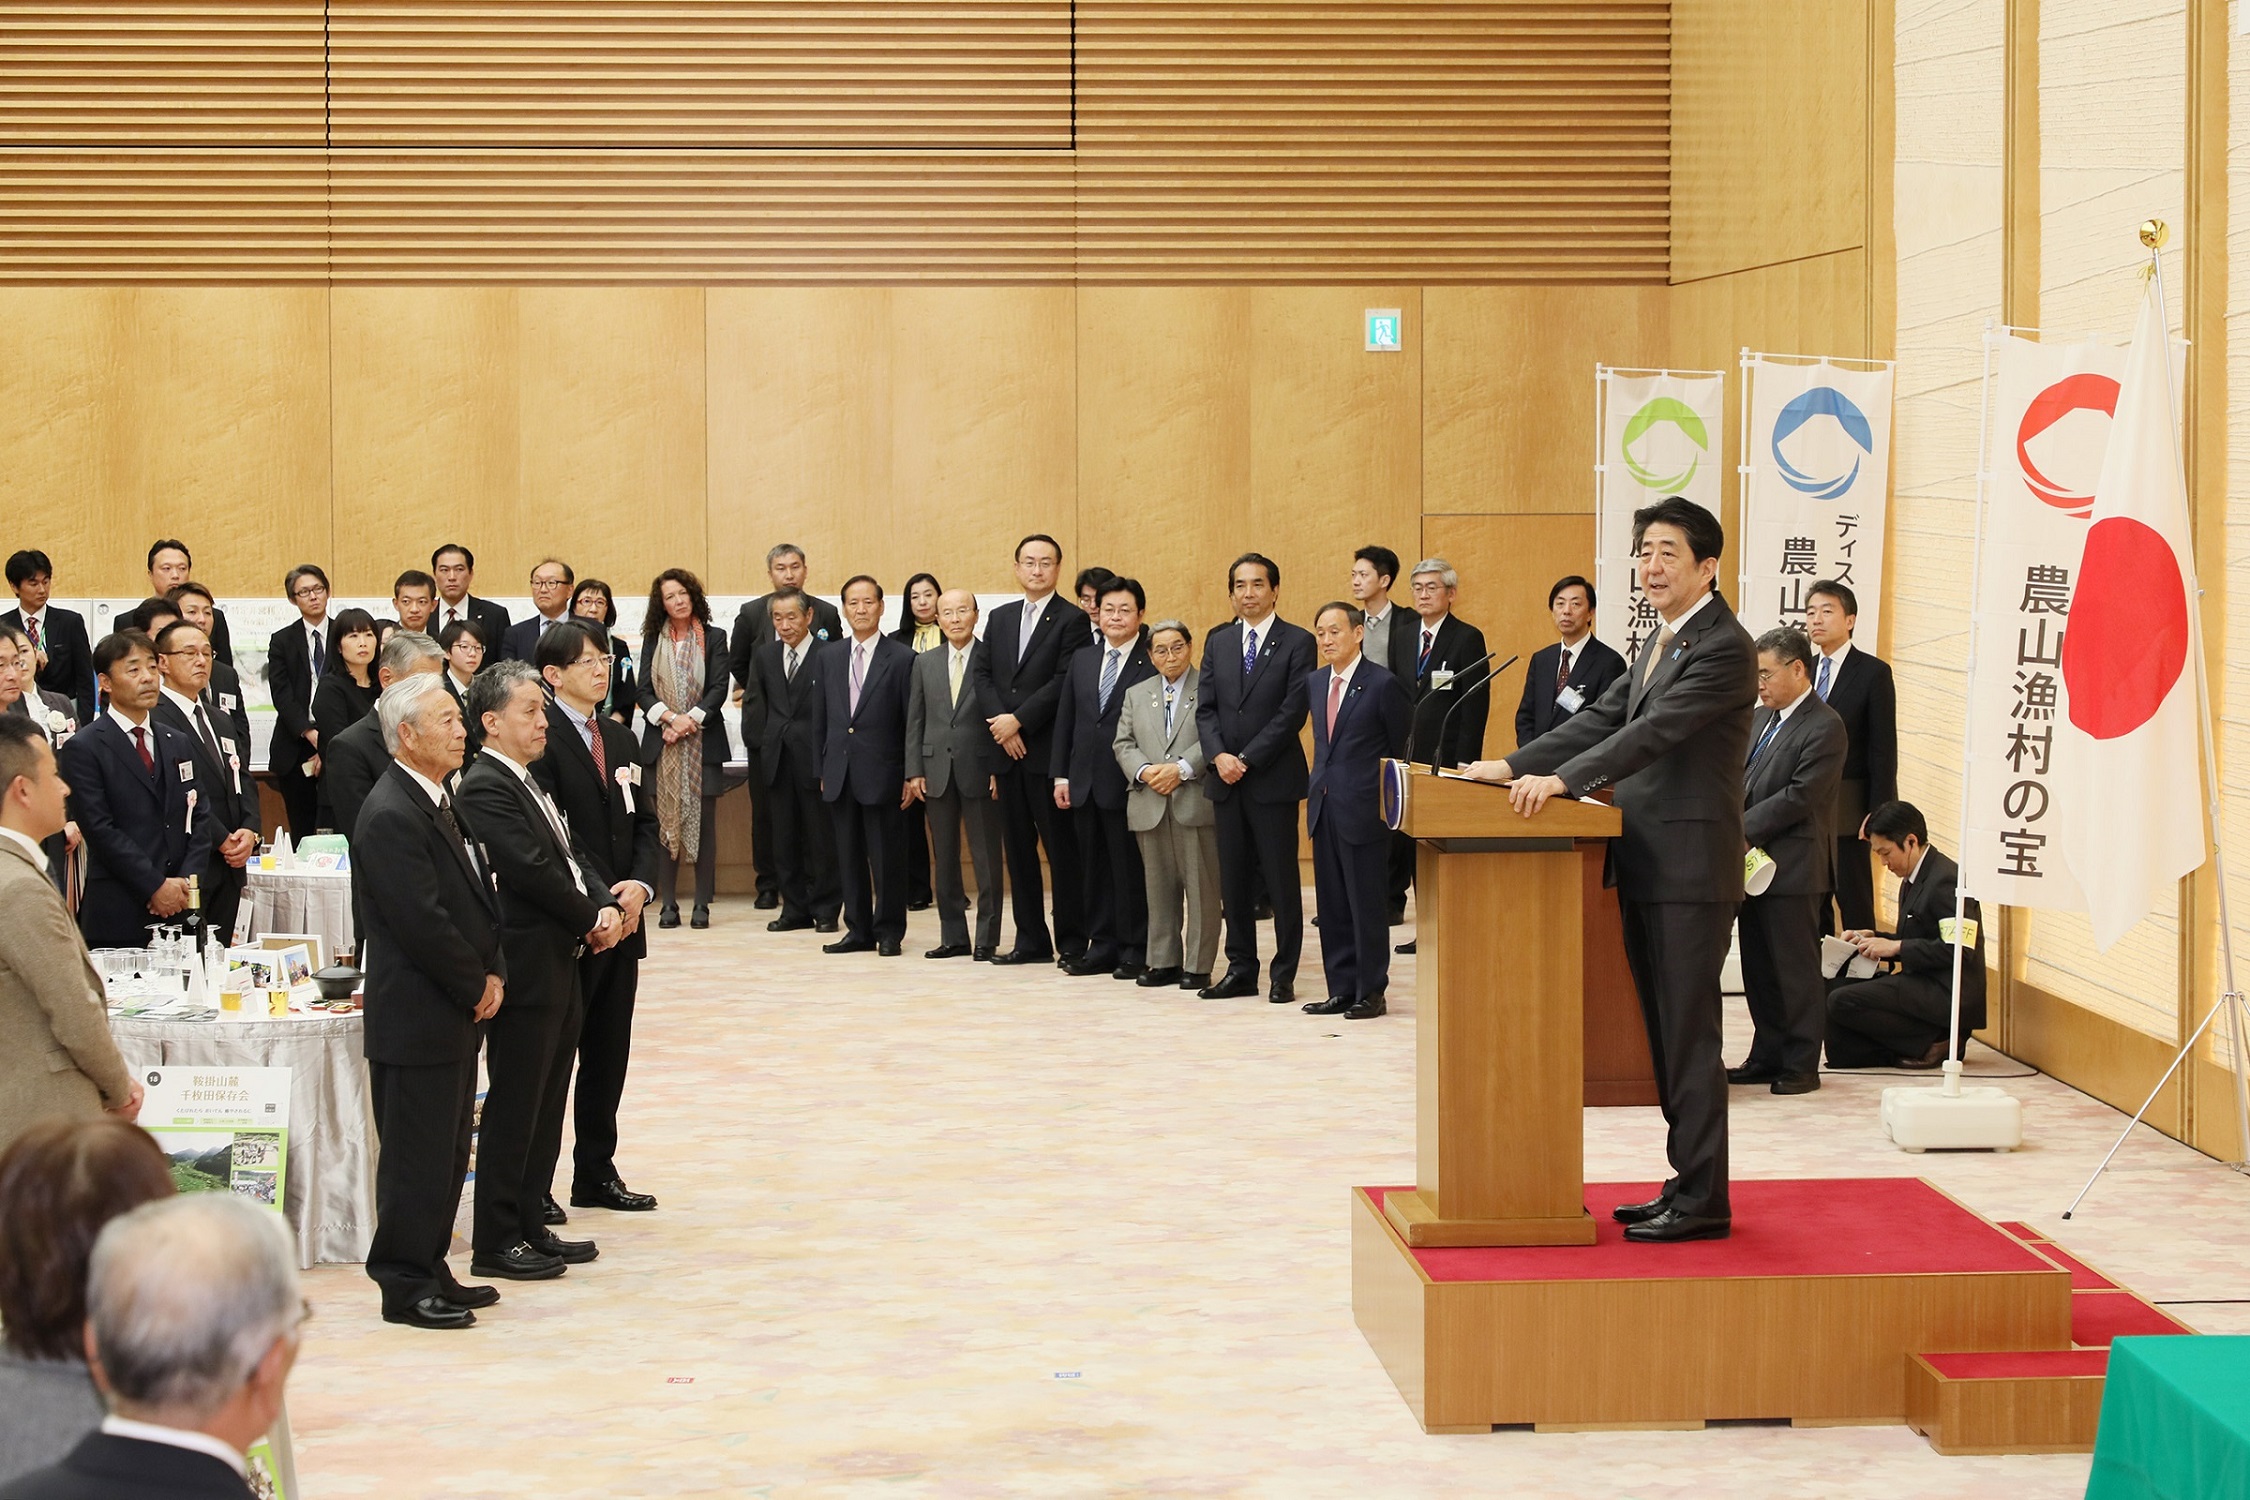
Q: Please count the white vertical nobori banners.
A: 3